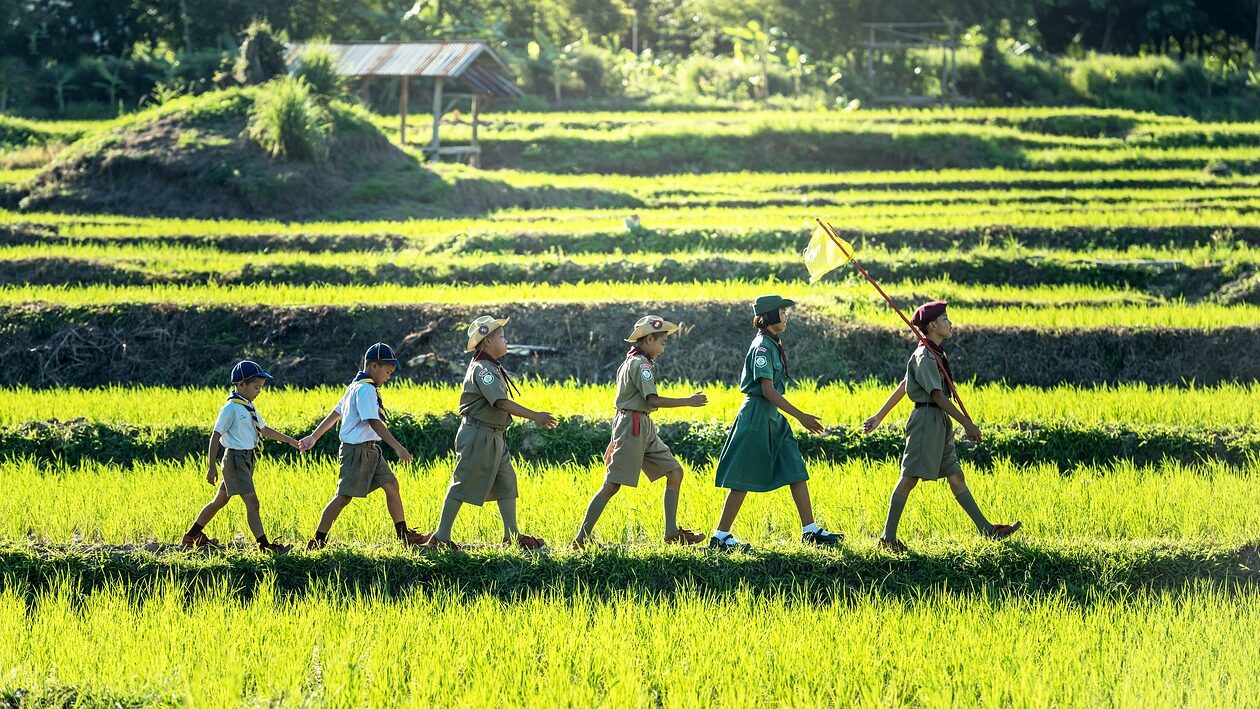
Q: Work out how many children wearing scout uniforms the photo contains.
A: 6